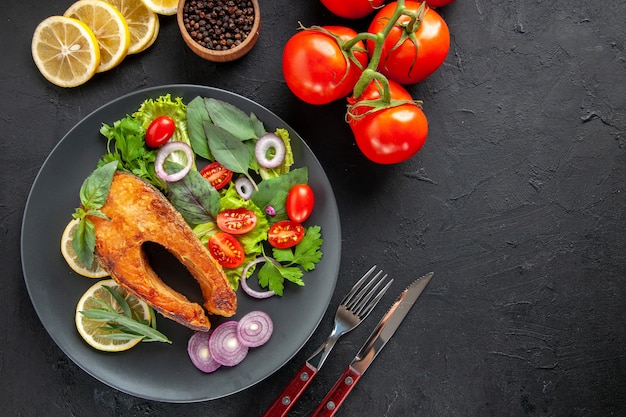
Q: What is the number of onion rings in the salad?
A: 4